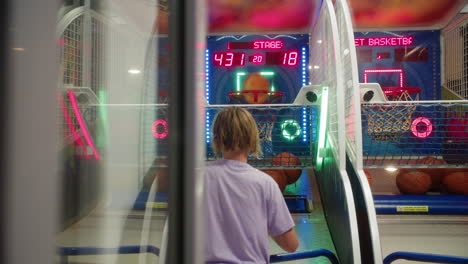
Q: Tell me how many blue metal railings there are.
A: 3